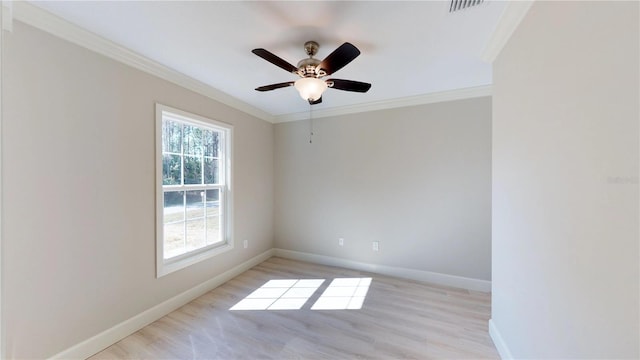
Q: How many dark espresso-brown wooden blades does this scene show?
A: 5